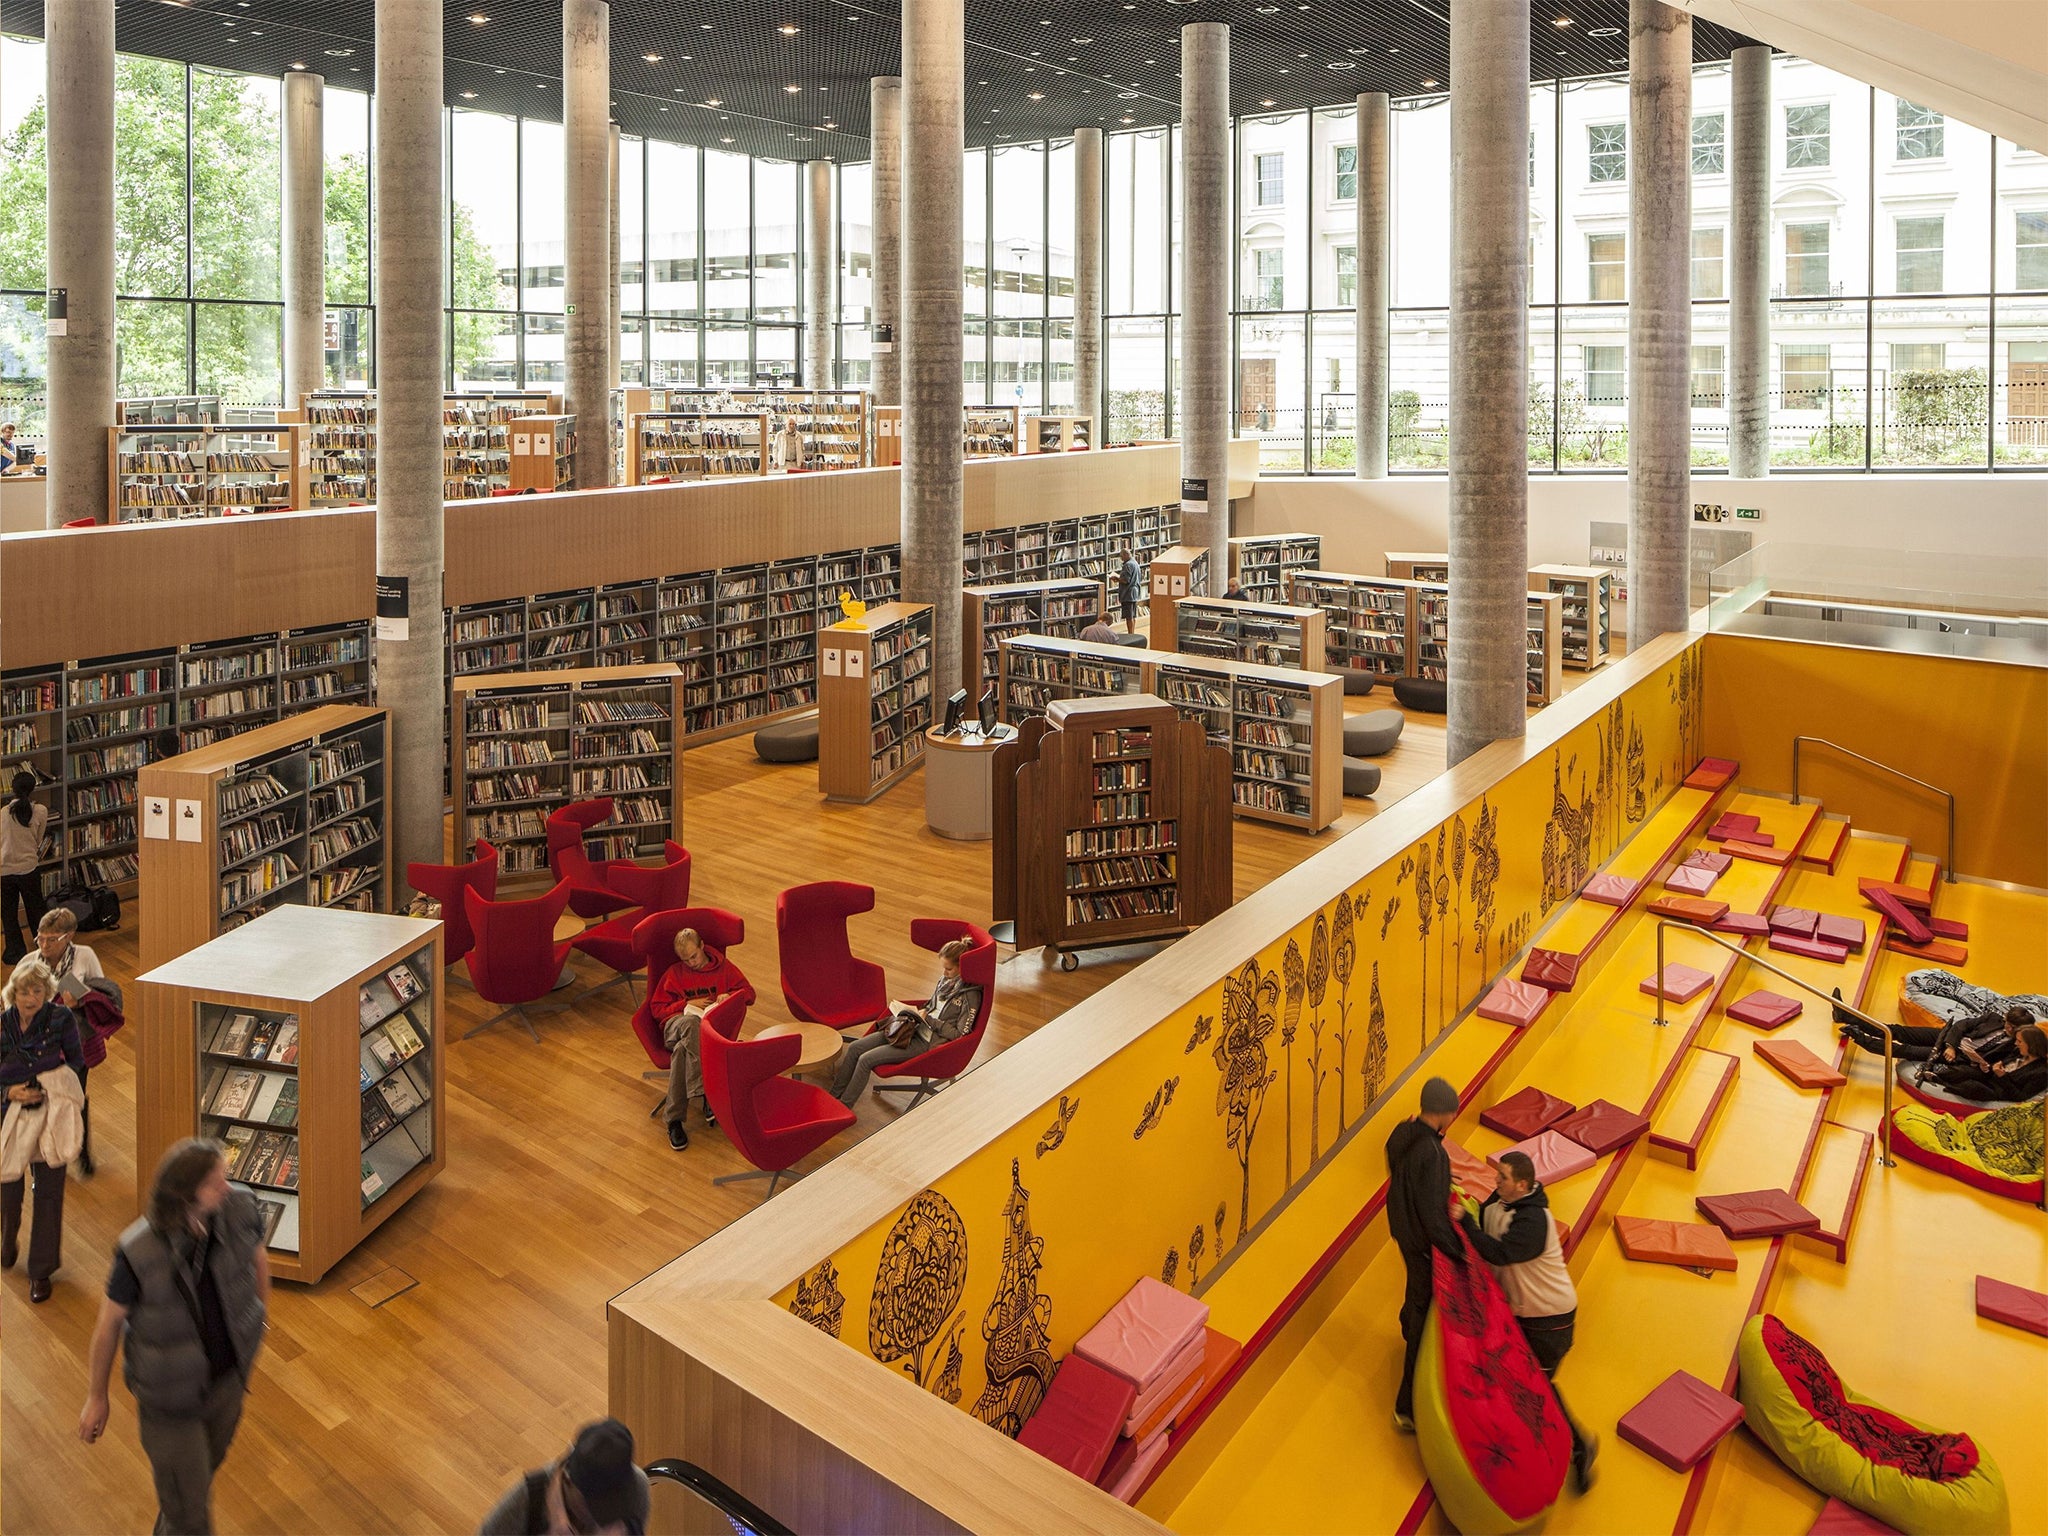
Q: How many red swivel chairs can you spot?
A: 8